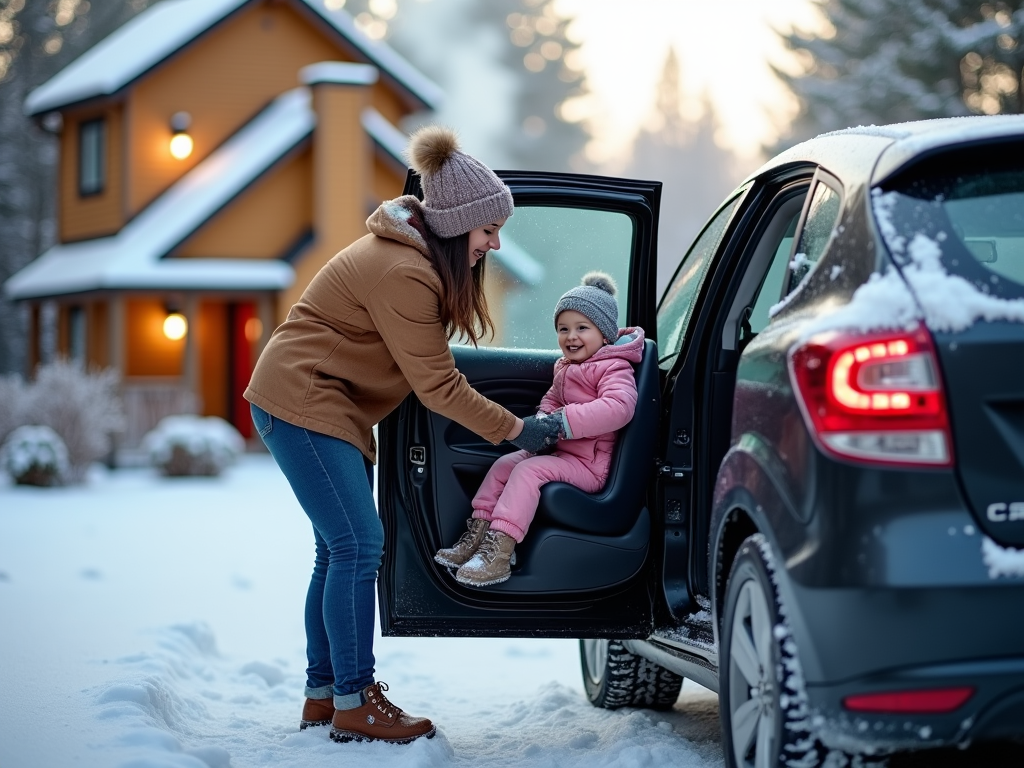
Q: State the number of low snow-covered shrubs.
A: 2